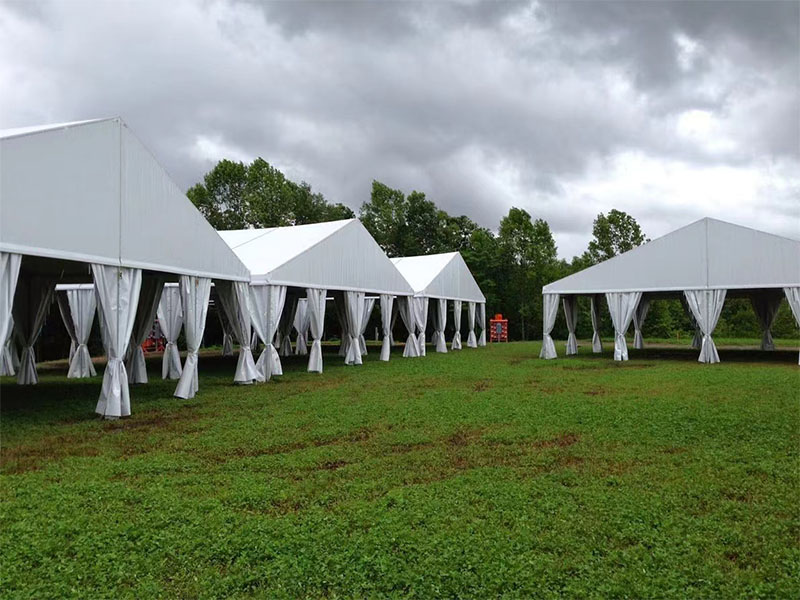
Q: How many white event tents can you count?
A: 4